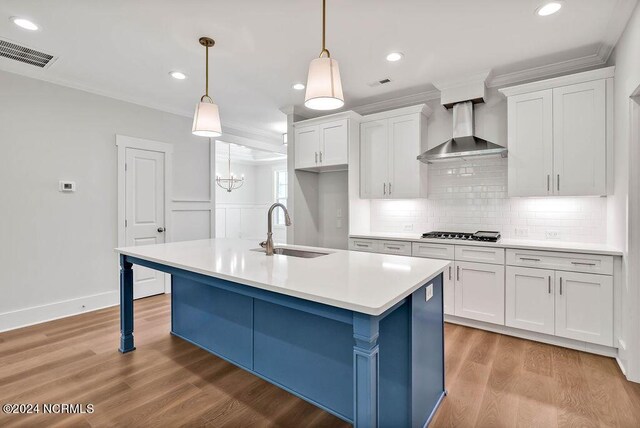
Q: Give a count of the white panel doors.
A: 1